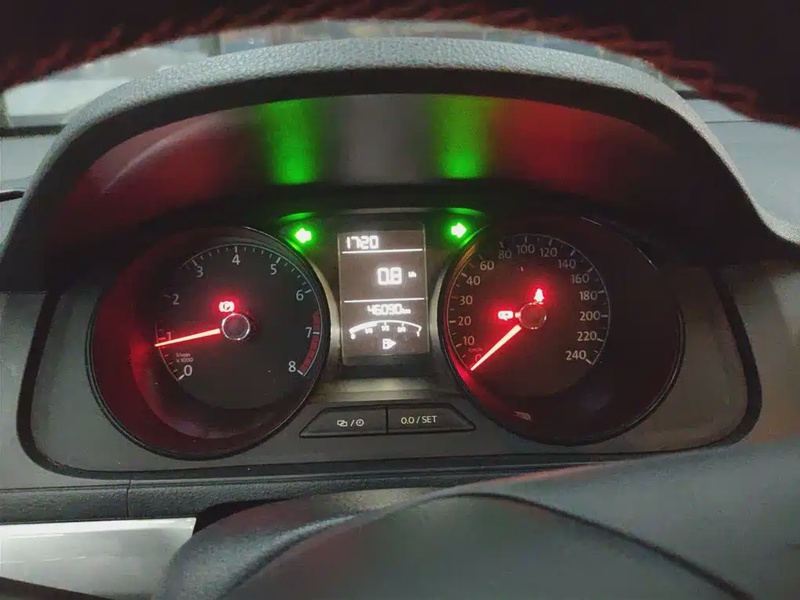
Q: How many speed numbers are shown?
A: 15